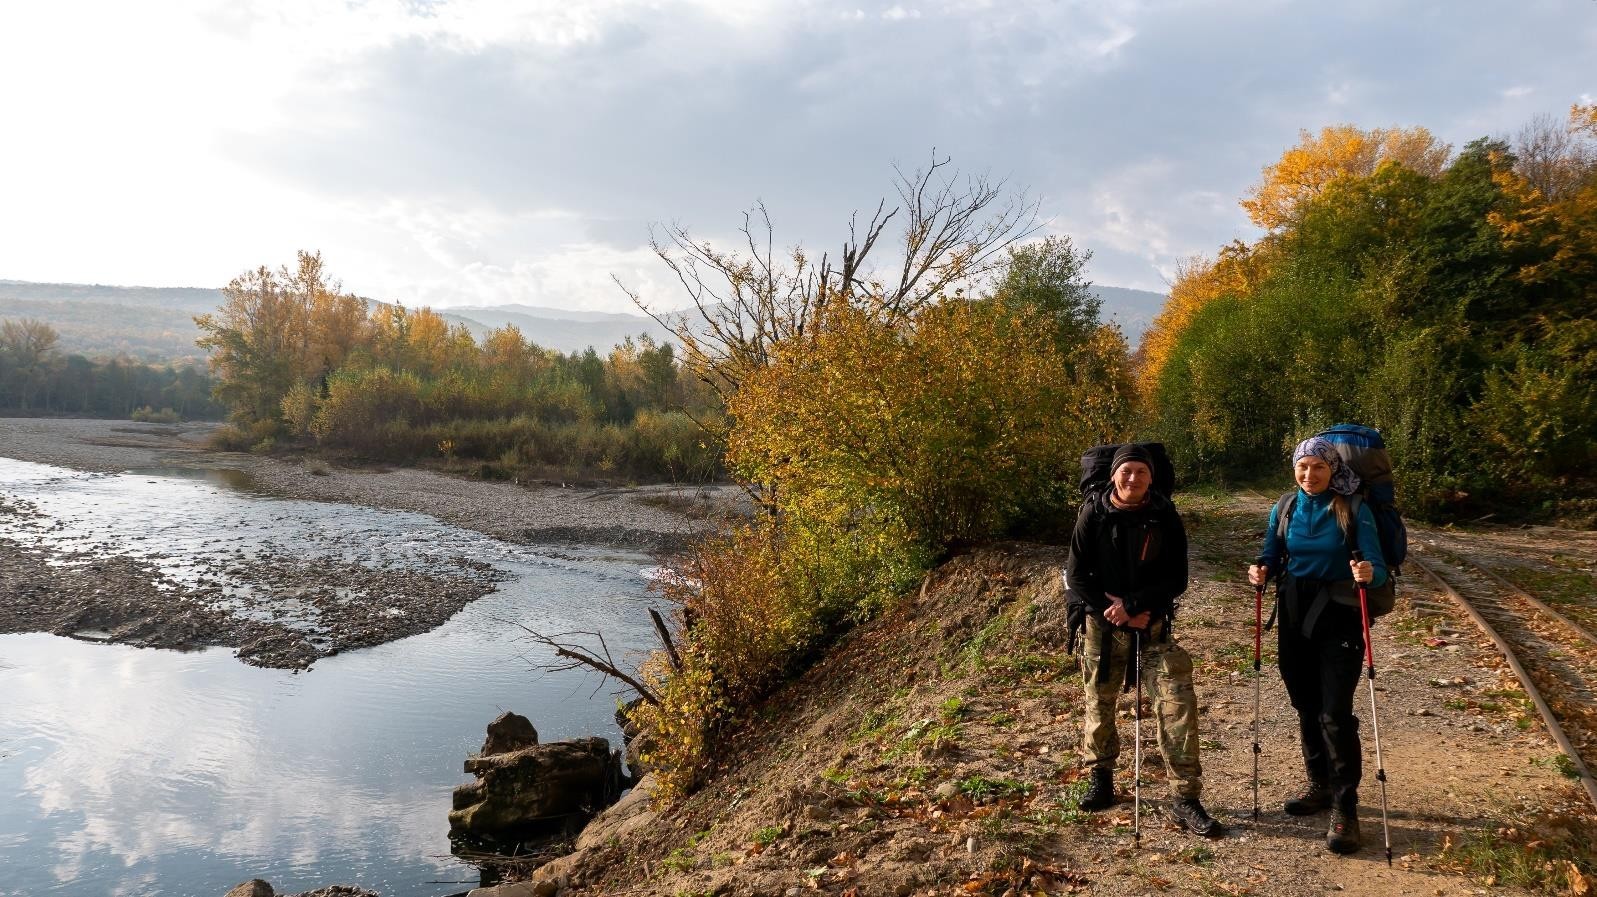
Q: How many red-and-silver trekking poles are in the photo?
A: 2